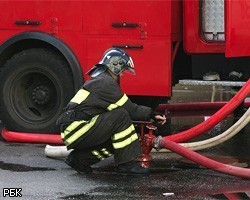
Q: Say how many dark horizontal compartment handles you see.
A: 3